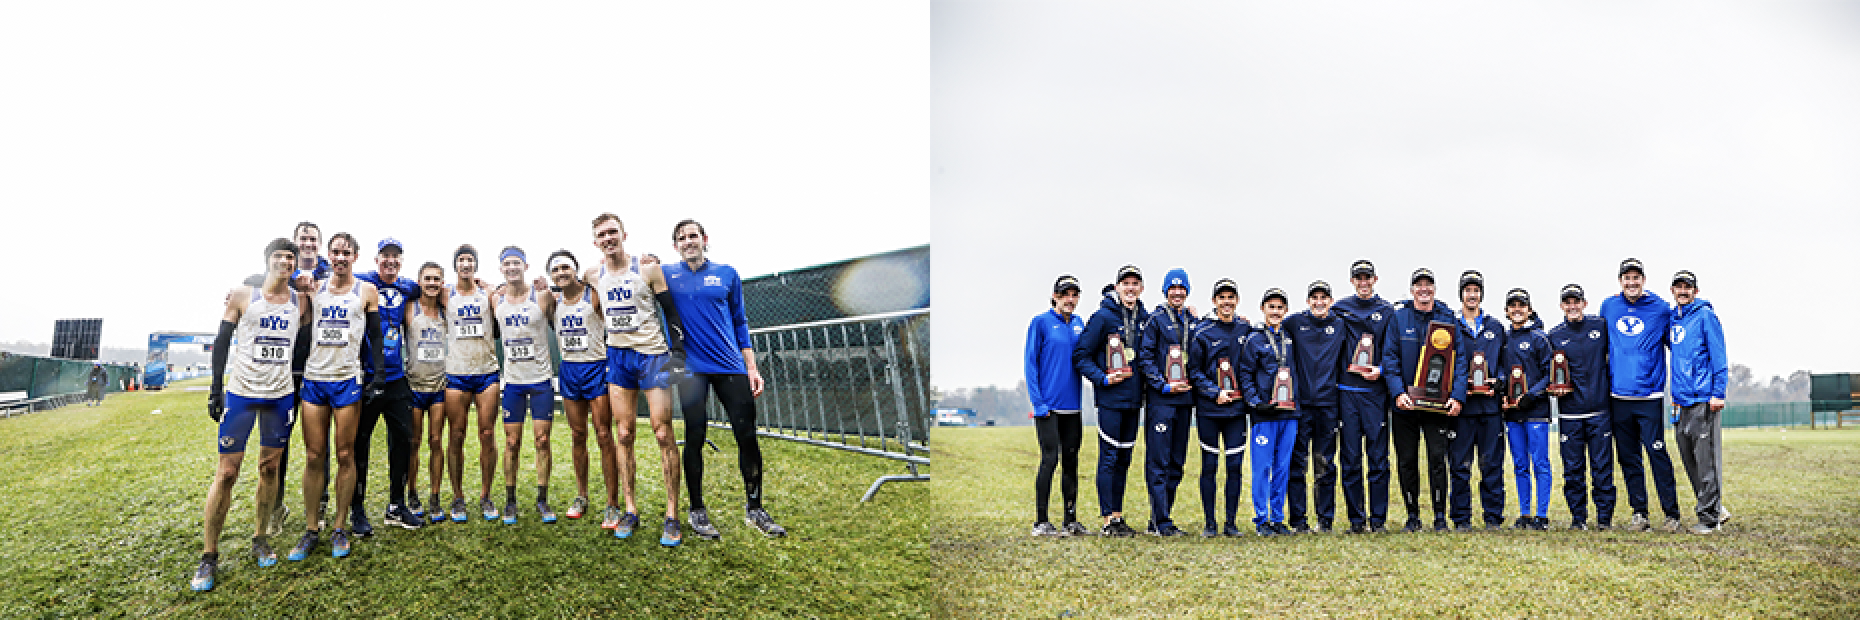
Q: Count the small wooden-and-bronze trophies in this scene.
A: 8